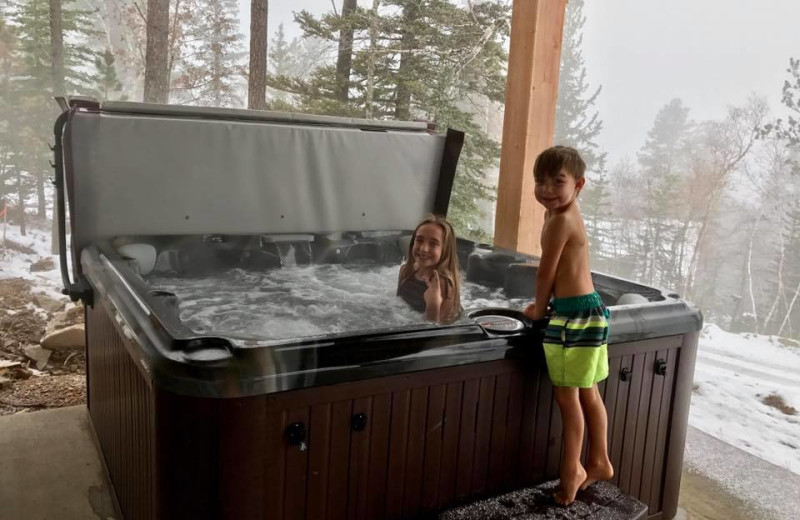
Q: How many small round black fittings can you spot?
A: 4